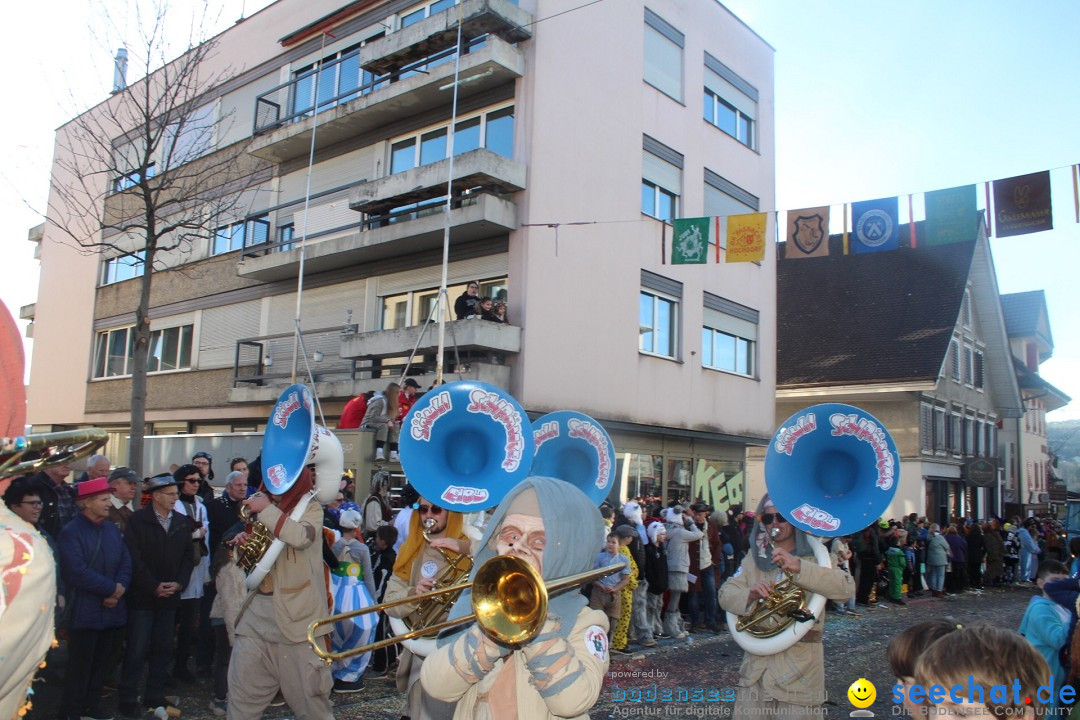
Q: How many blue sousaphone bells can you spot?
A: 4